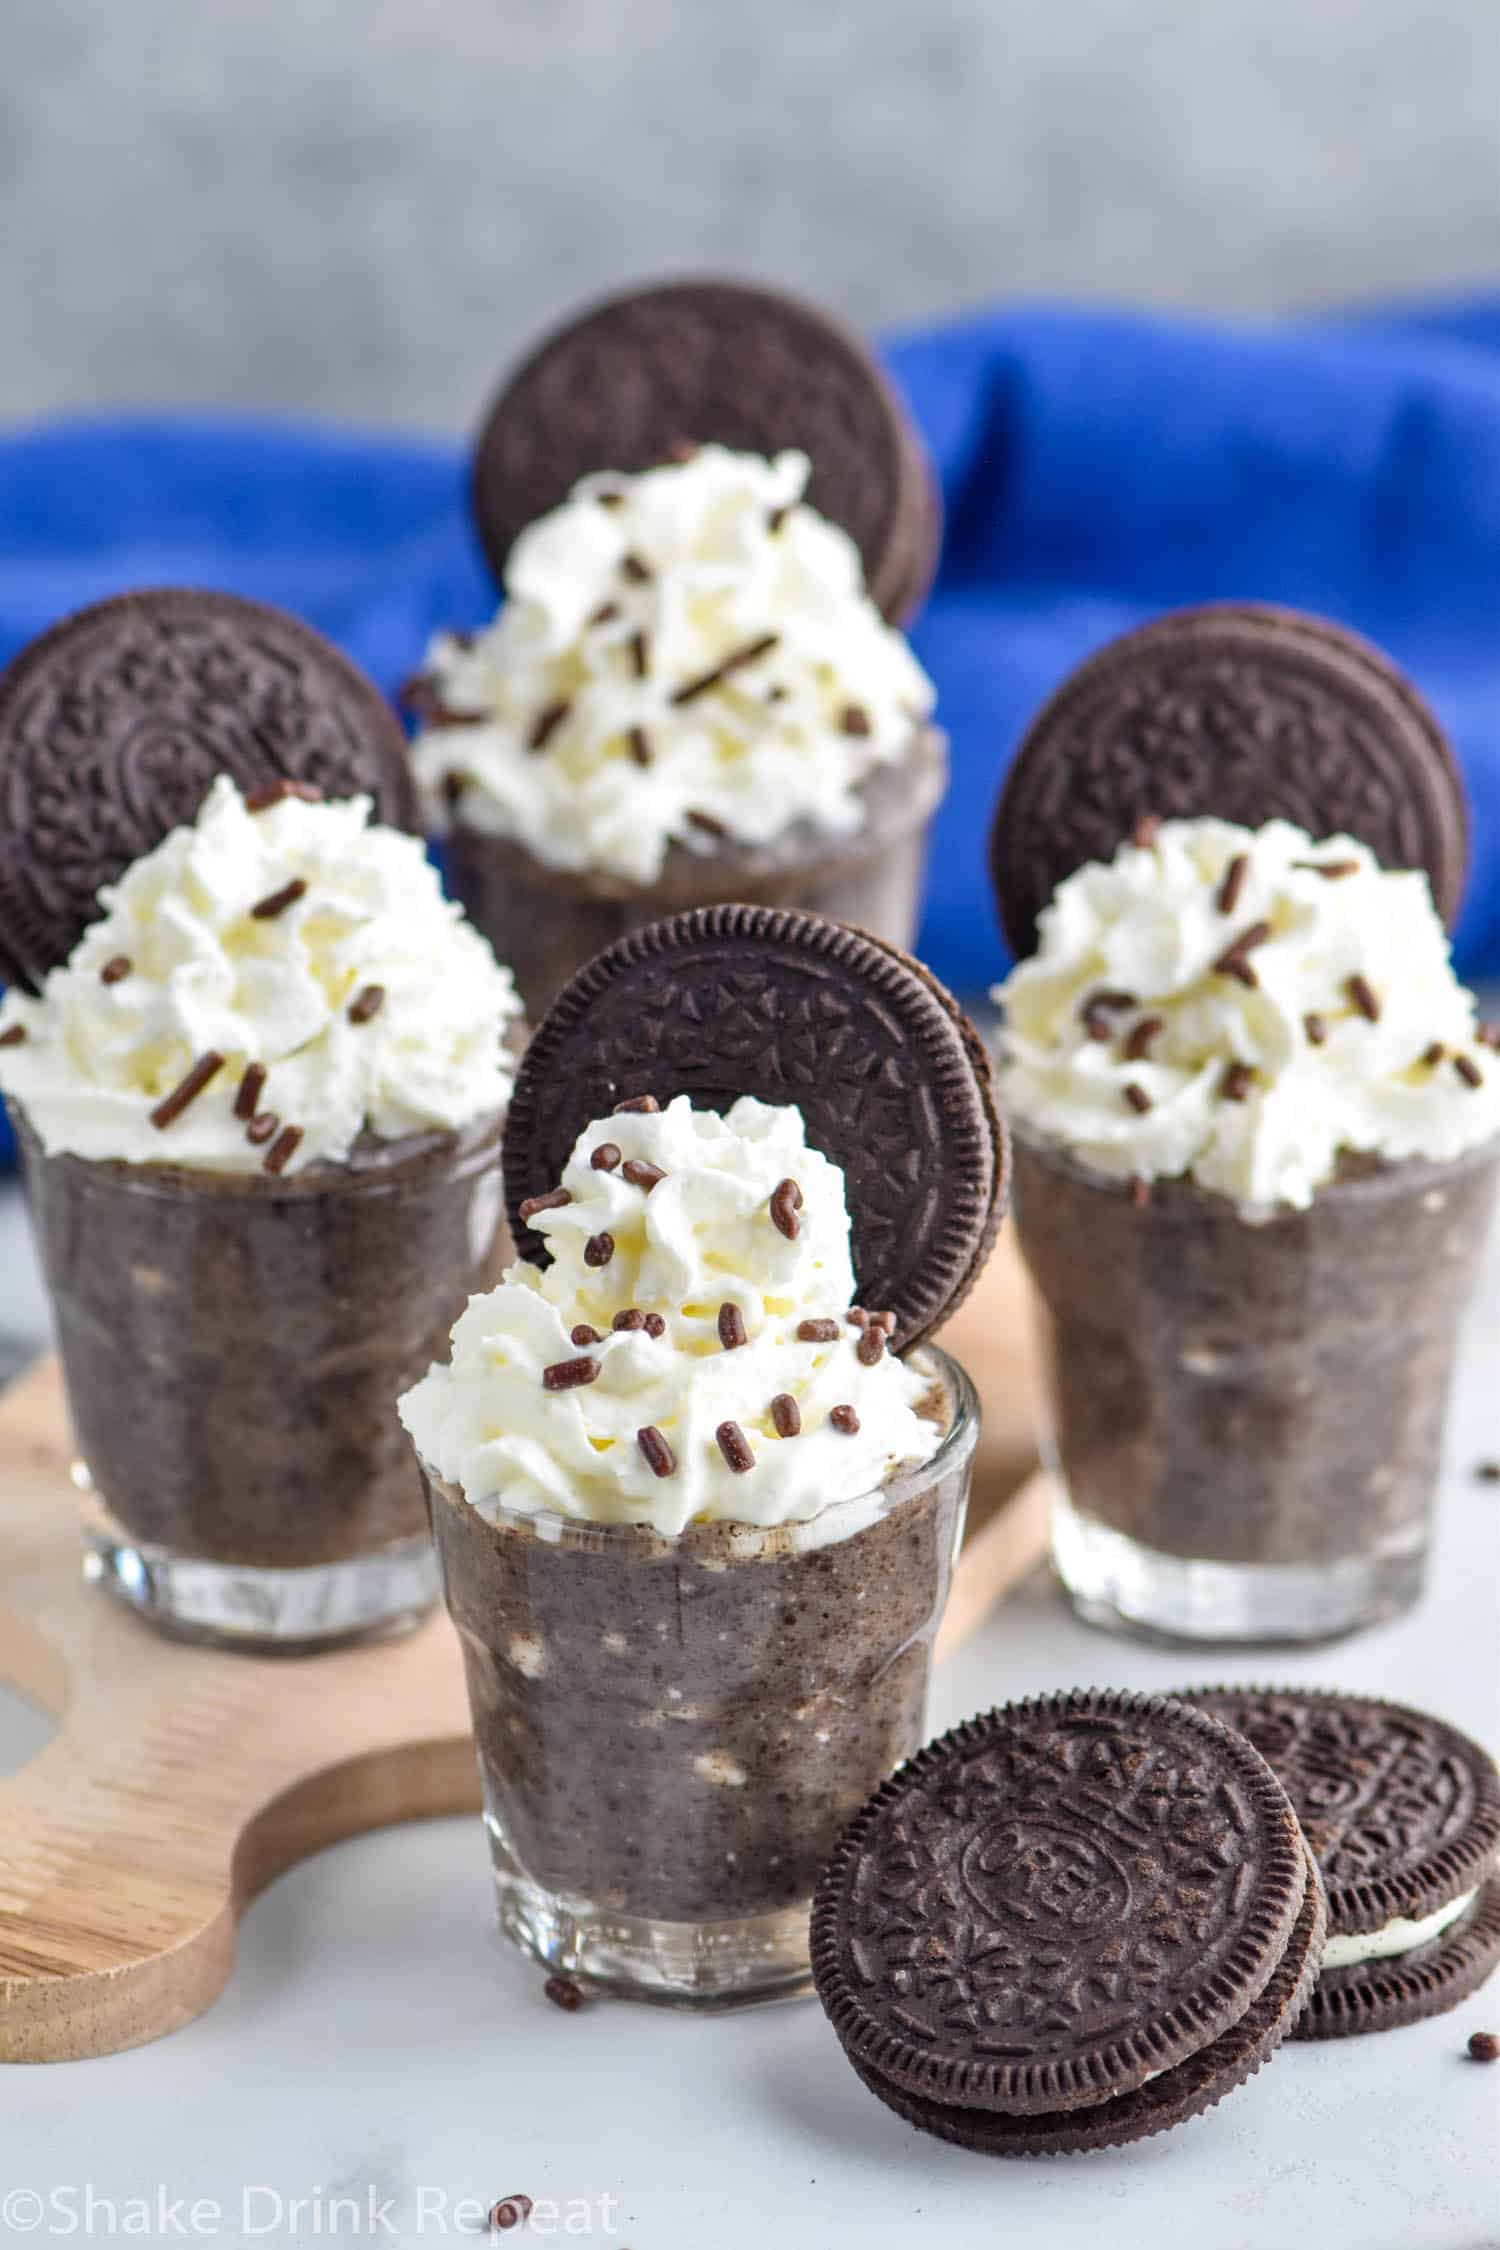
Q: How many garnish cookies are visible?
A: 4